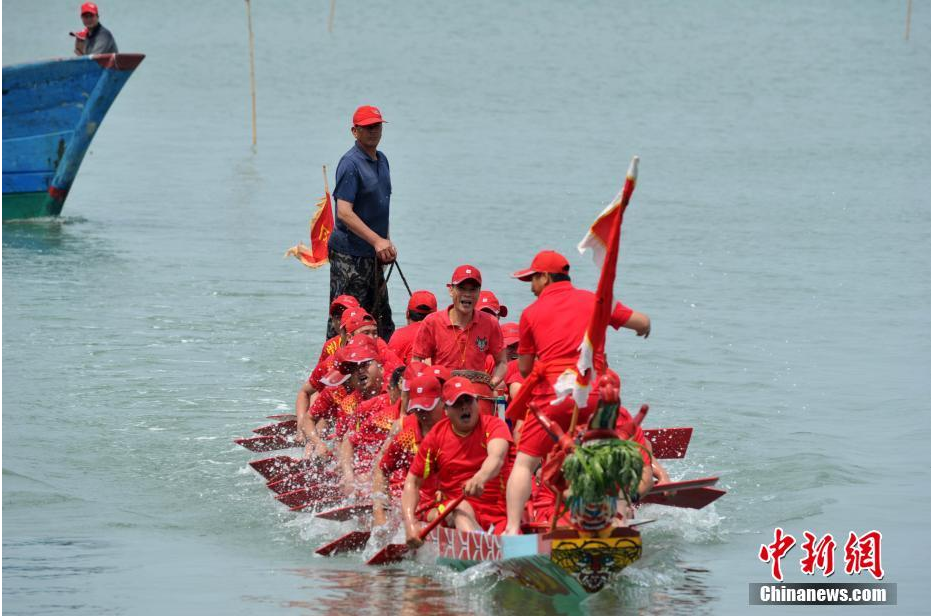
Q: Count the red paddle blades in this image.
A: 13